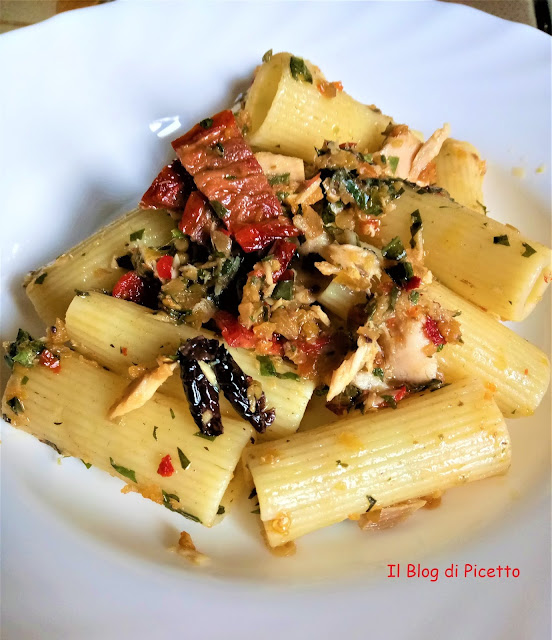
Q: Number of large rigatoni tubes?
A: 8